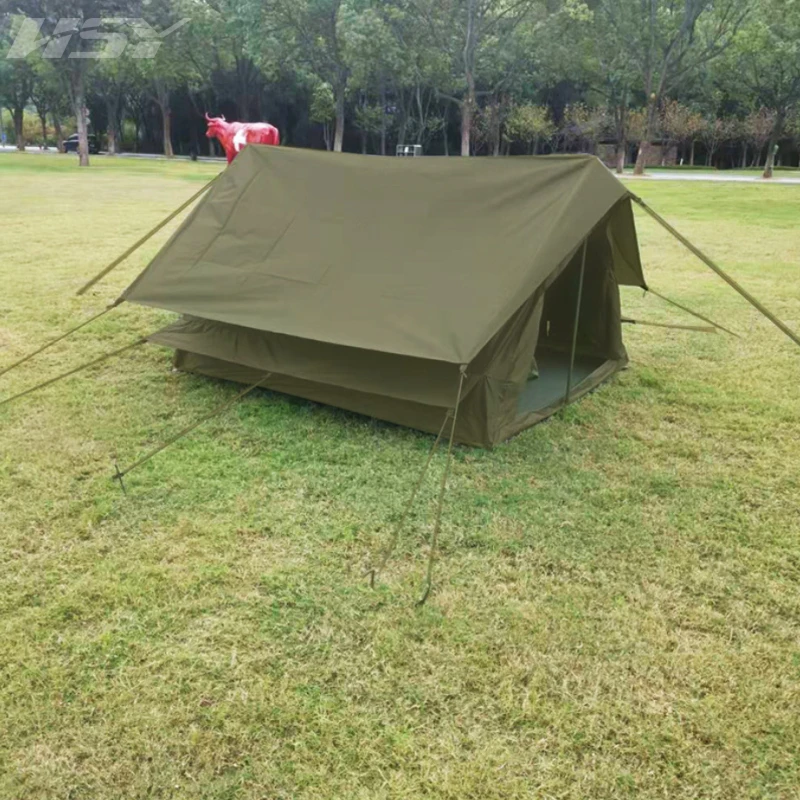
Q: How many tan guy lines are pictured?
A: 9